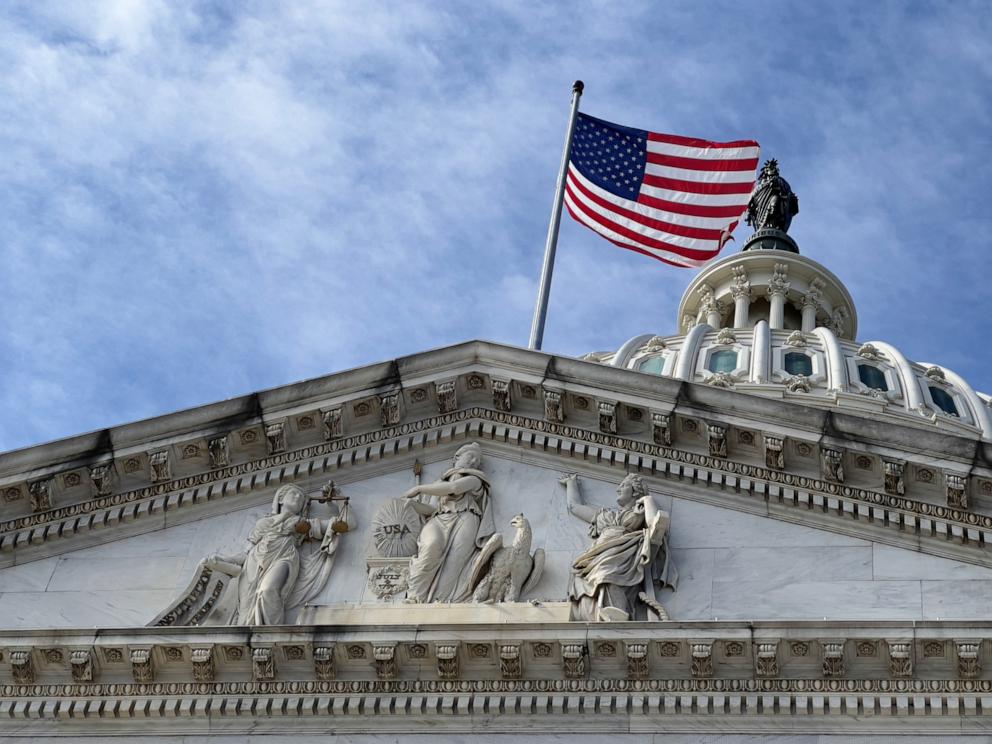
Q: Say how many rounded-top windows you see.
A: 5